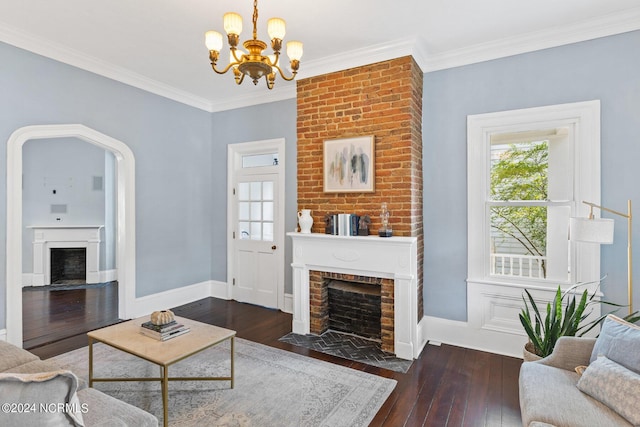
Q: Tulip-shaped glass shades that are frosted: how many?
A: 6